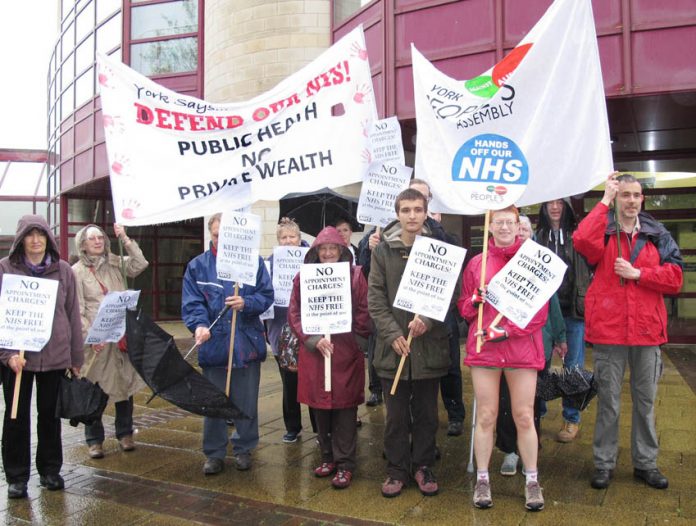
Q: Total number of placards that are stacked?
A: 2